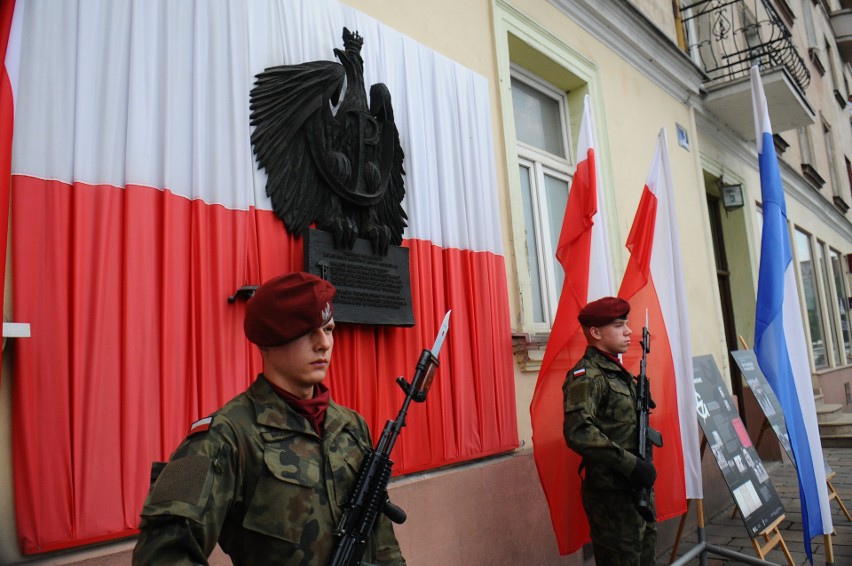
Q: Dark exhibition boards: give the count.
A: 2